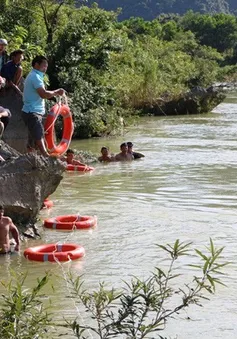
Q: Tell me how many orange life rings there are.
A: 5